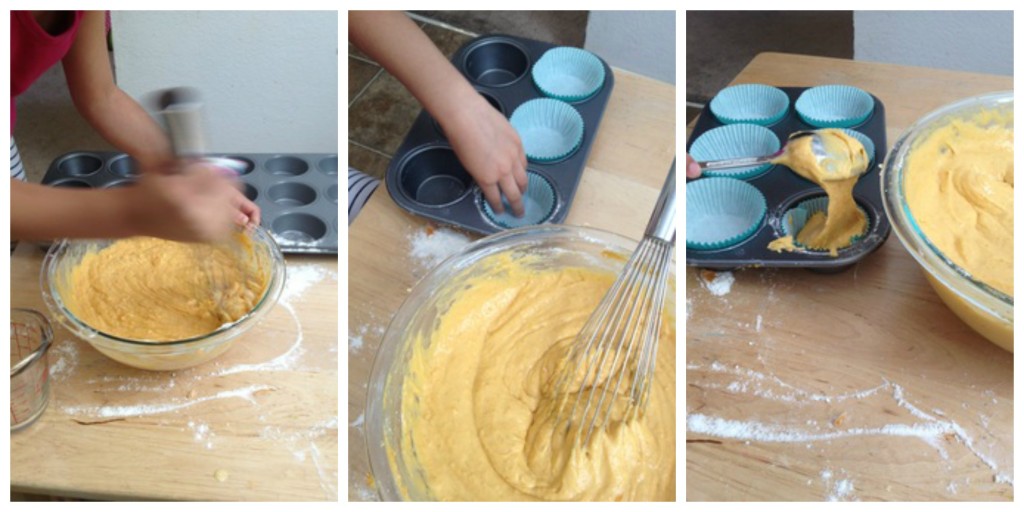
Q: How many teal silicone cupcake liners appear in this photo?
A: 9